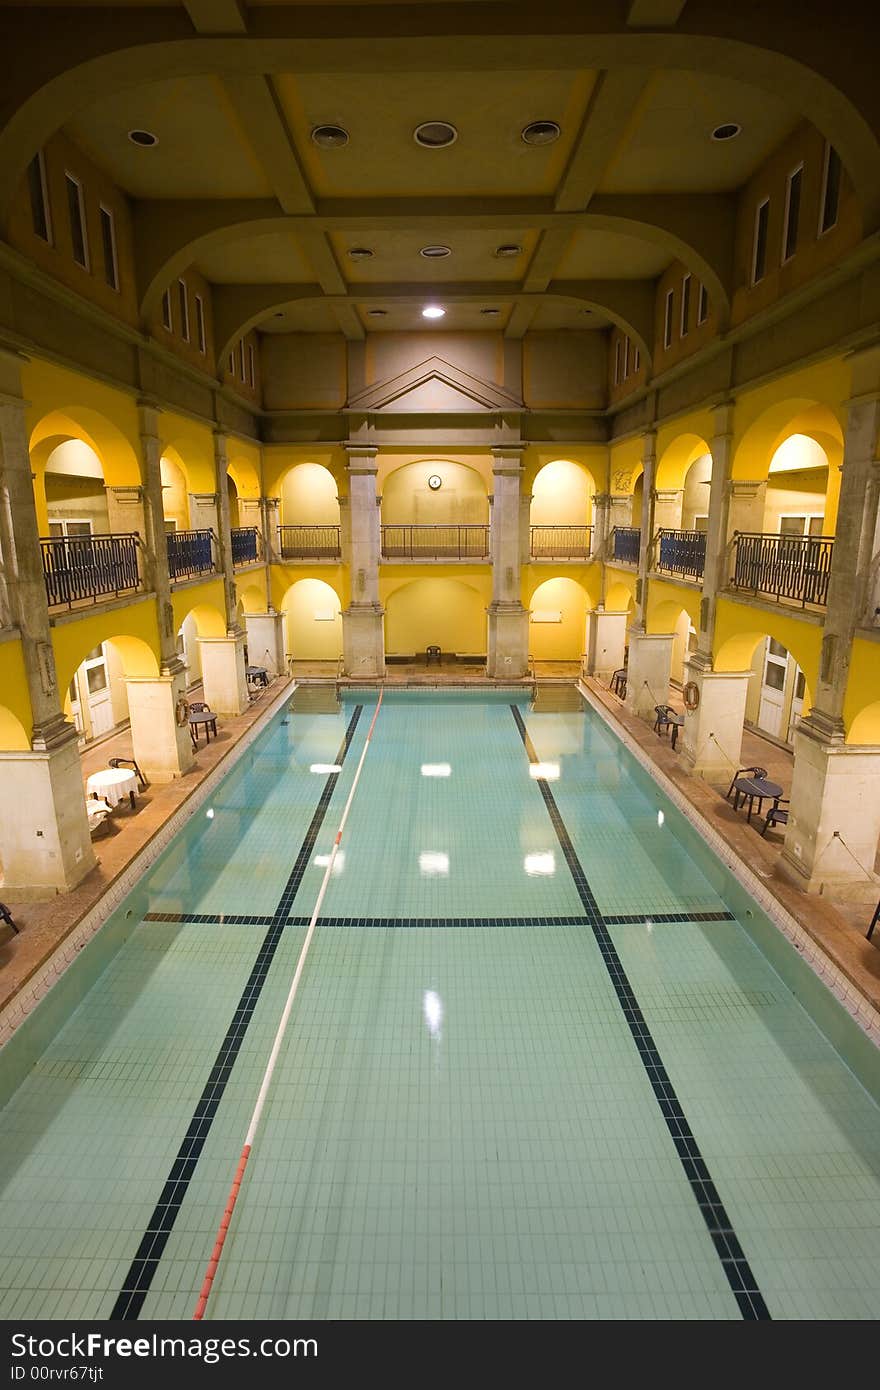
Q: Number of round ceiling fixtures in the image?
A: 13